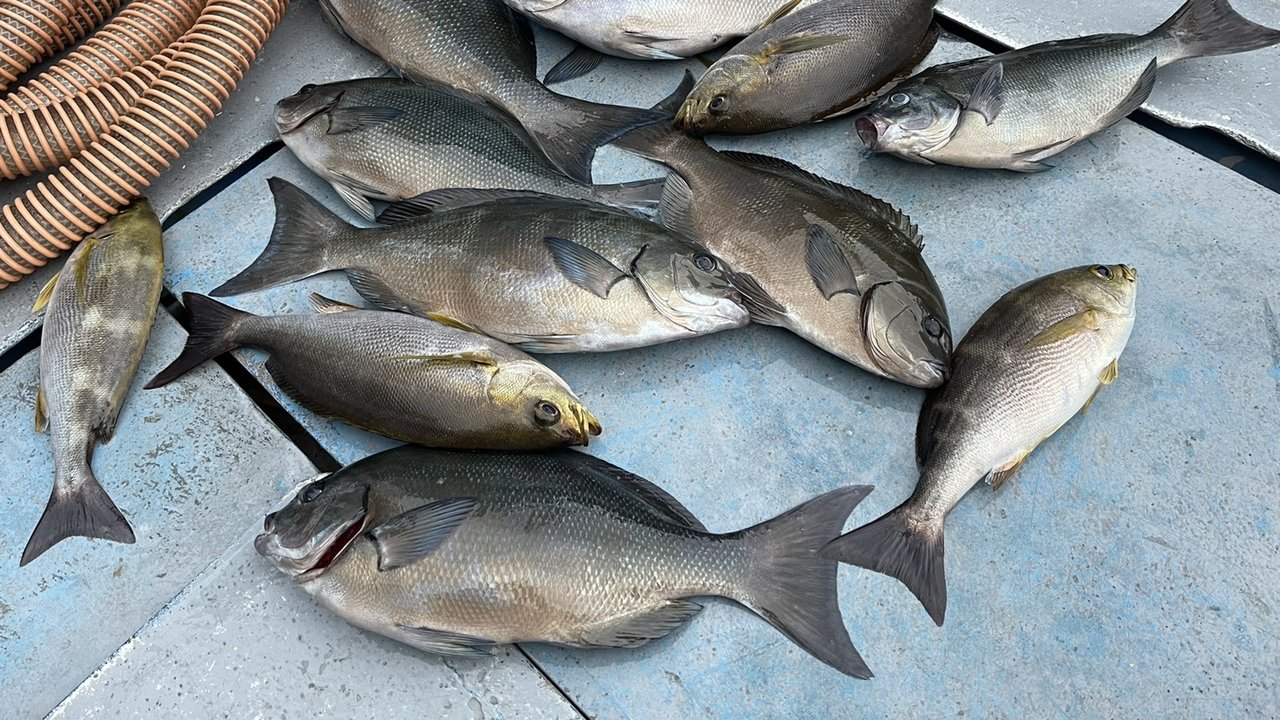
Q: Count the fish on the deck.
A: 11